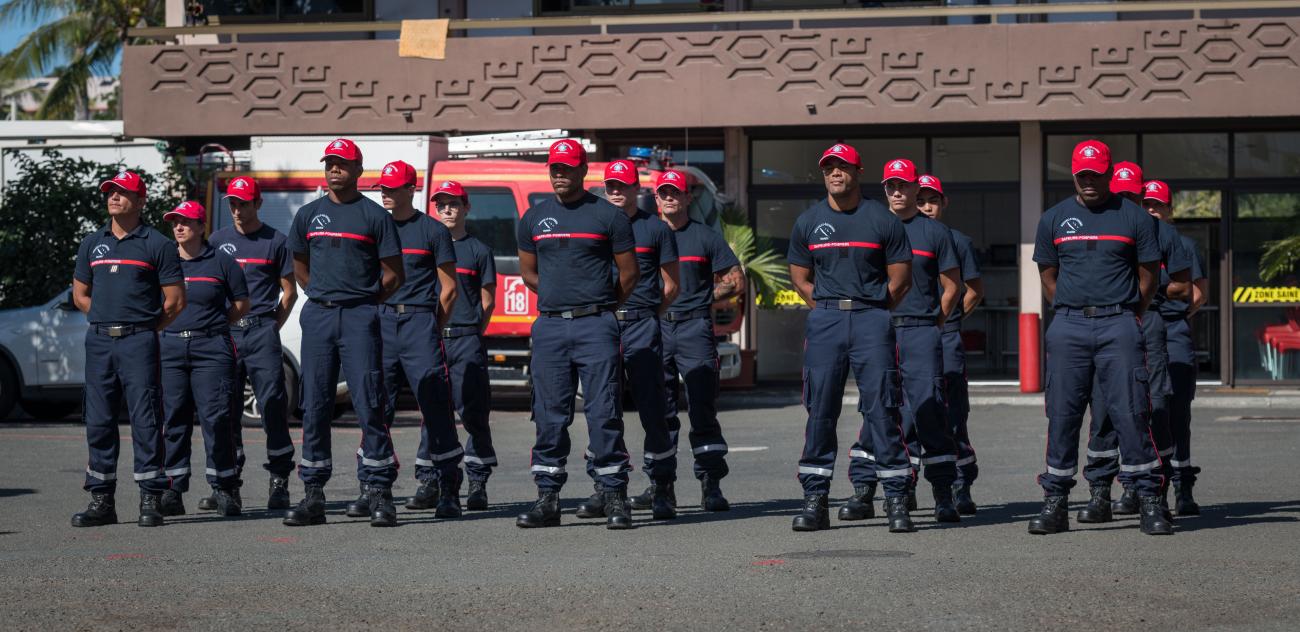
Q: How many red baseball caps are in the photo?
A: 15